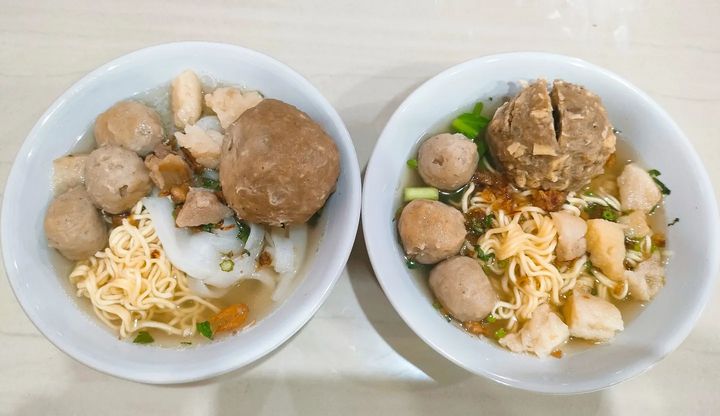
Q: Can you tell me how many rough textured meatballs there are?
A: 1